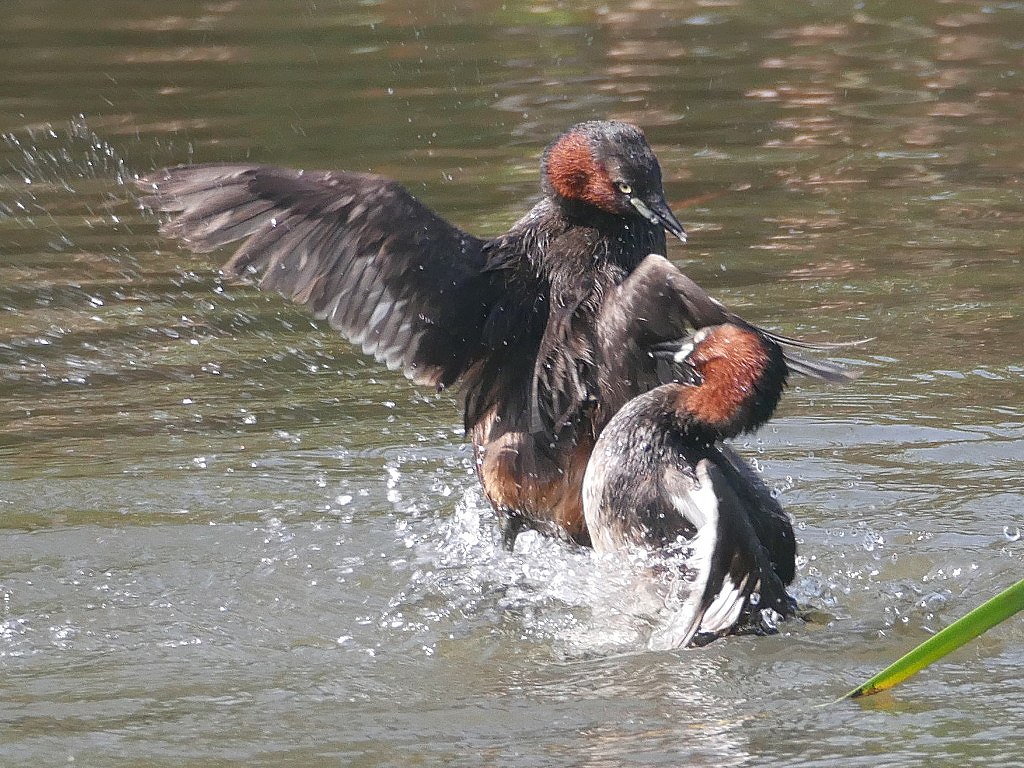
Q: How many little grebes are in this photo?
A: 2